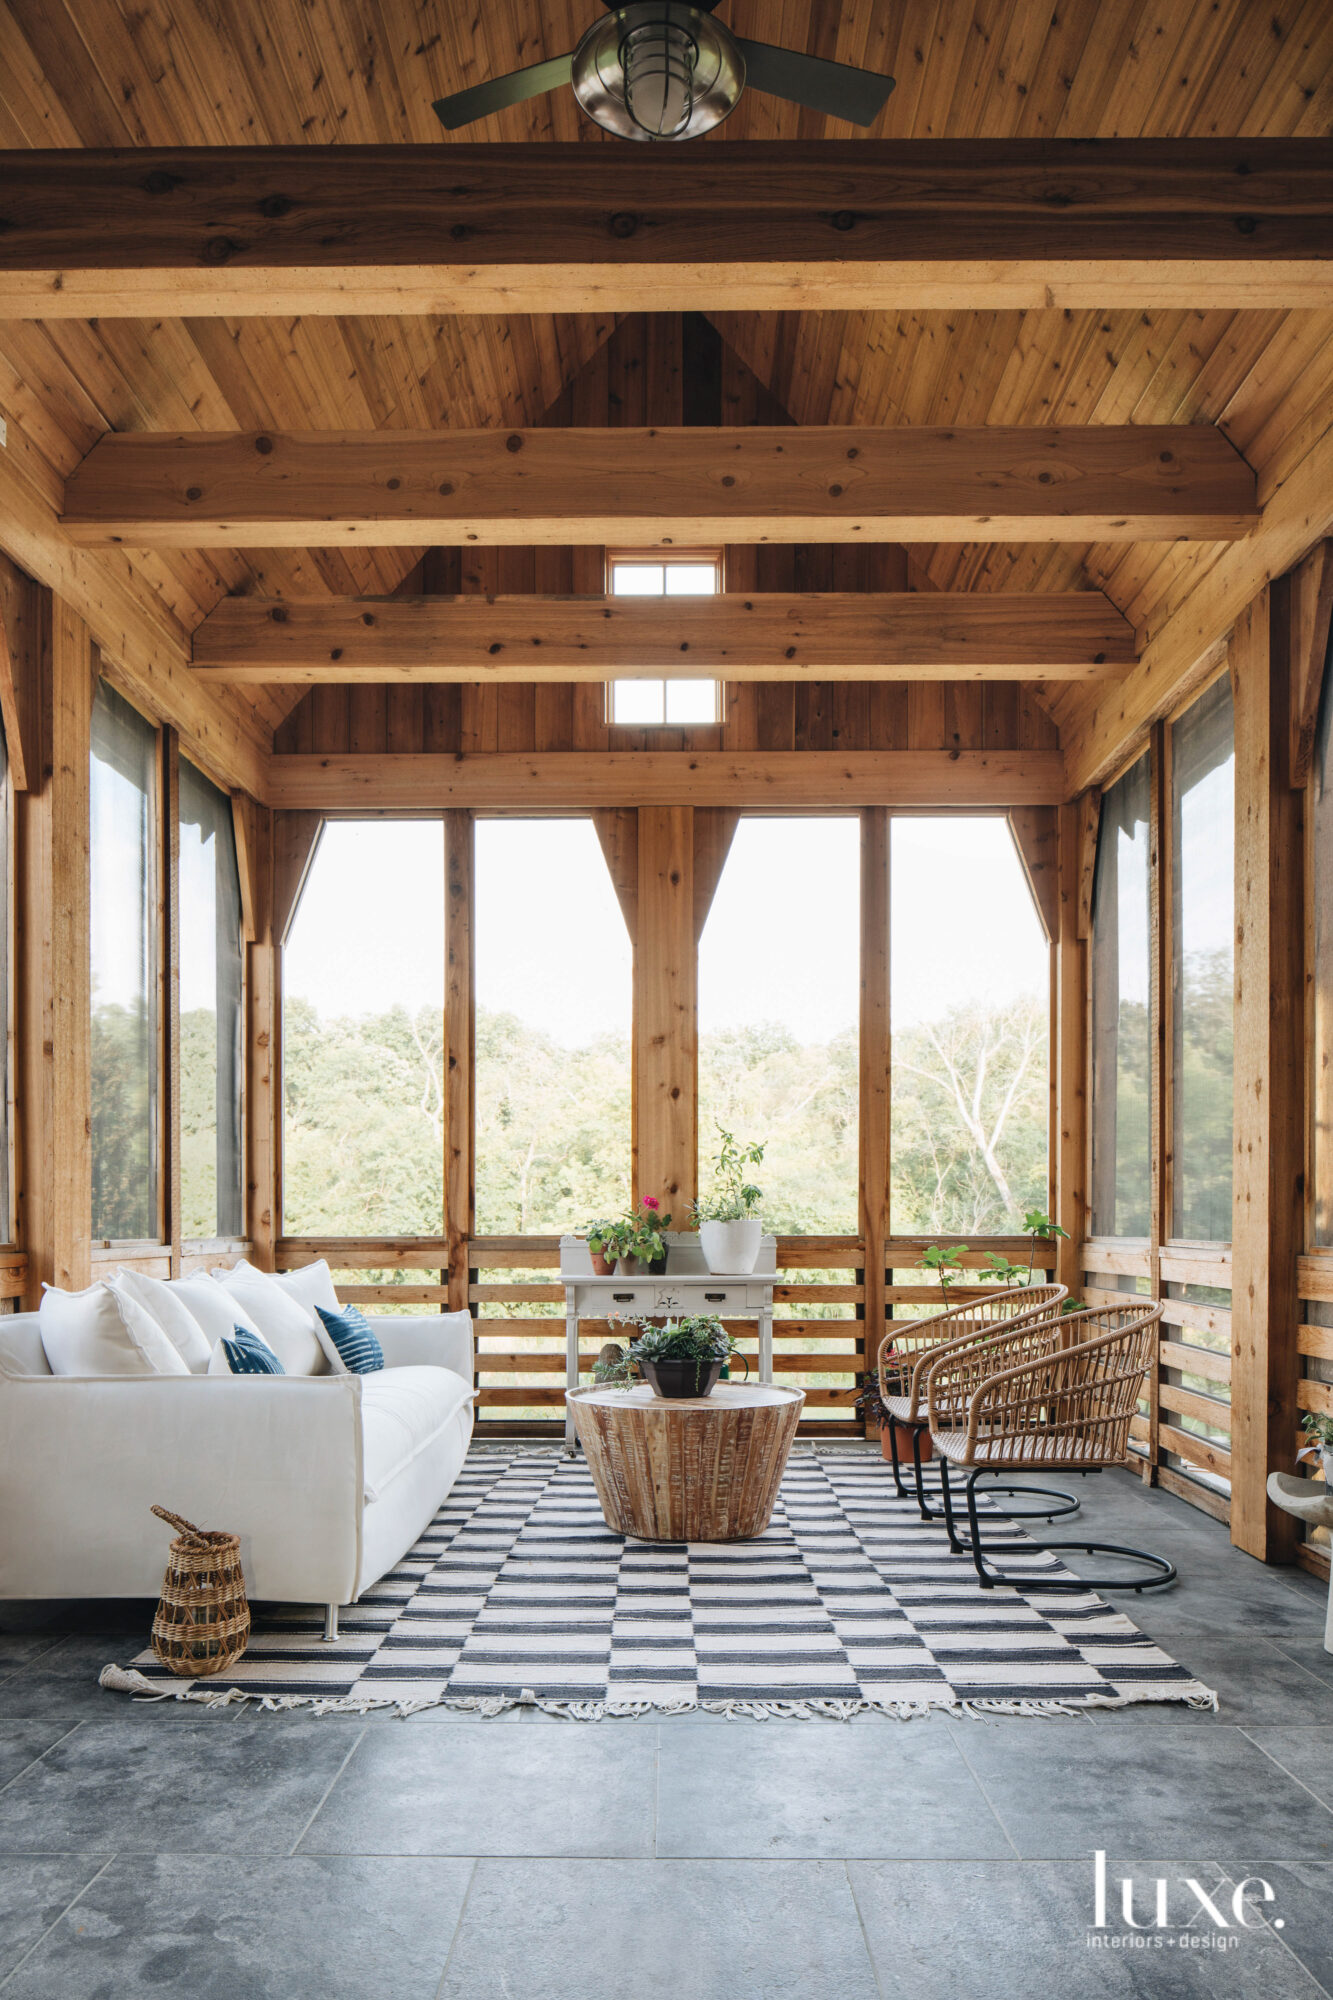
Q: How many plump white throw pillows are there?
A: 5